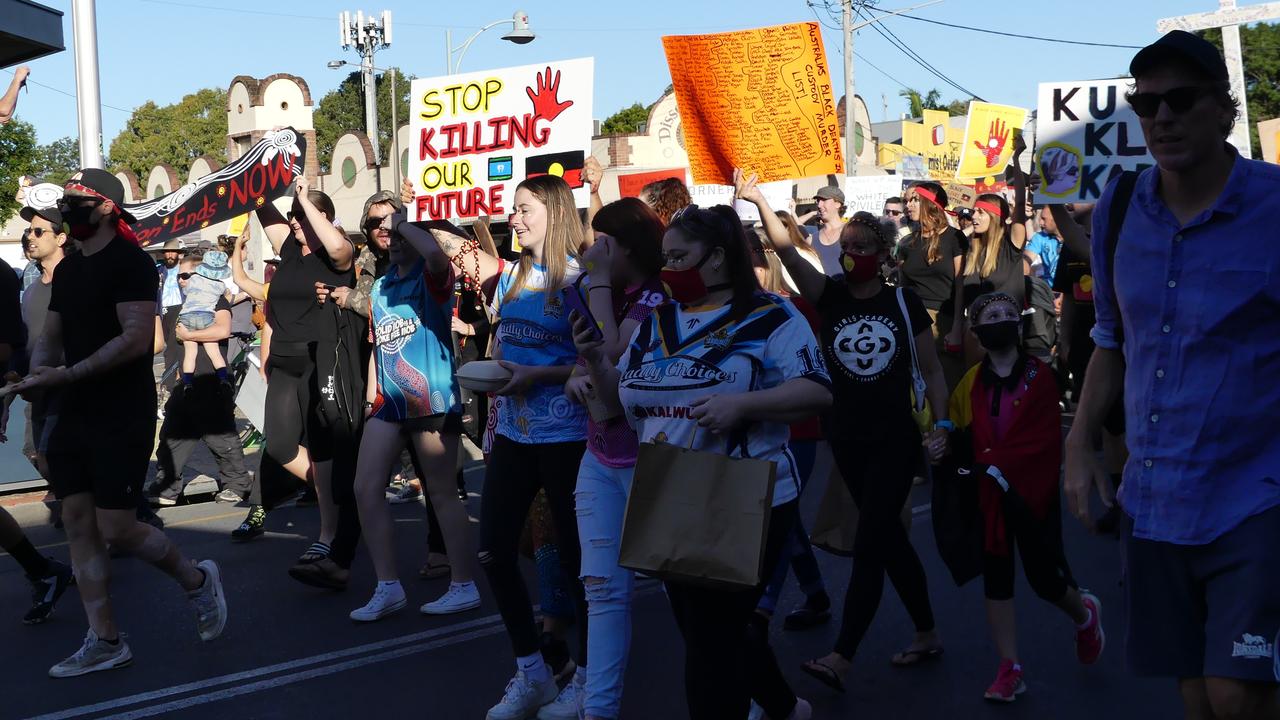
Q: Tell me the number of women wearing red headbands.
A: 2